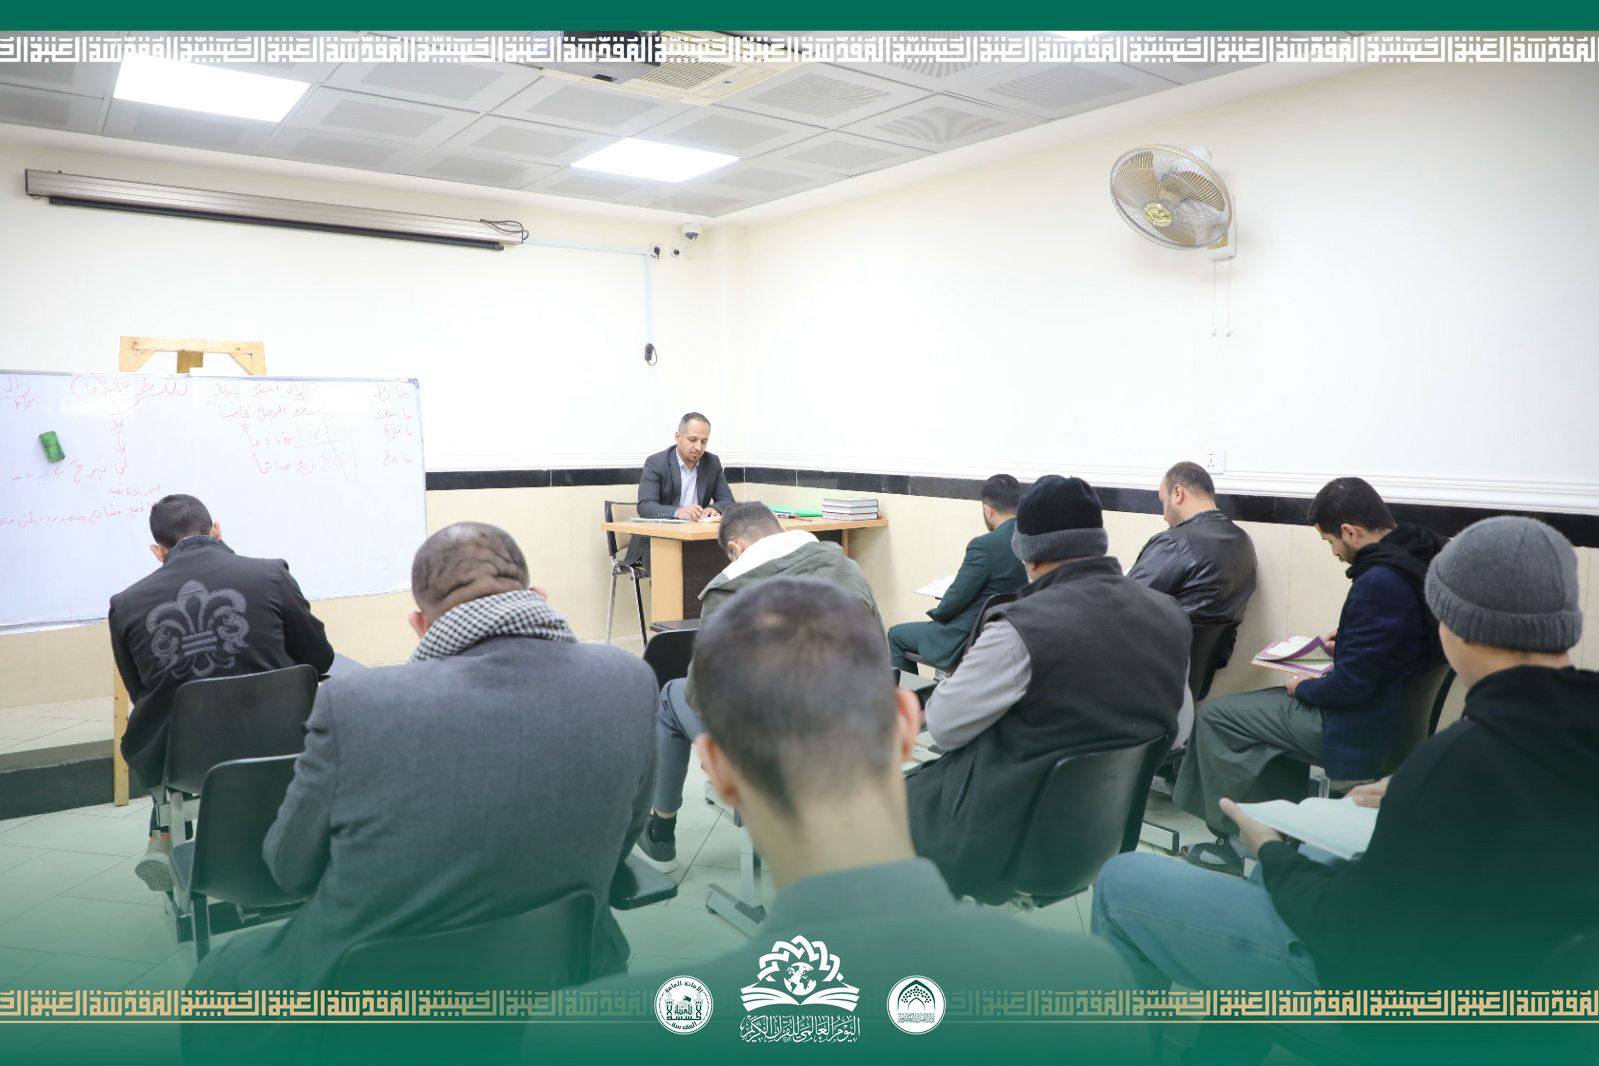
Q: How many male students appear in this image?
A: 9